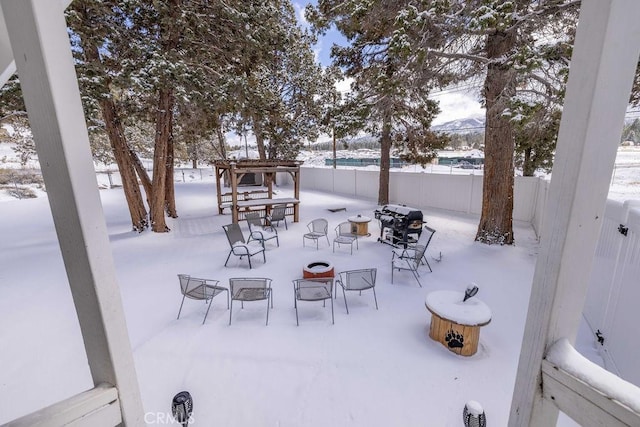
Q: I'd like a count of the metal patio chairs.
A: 11